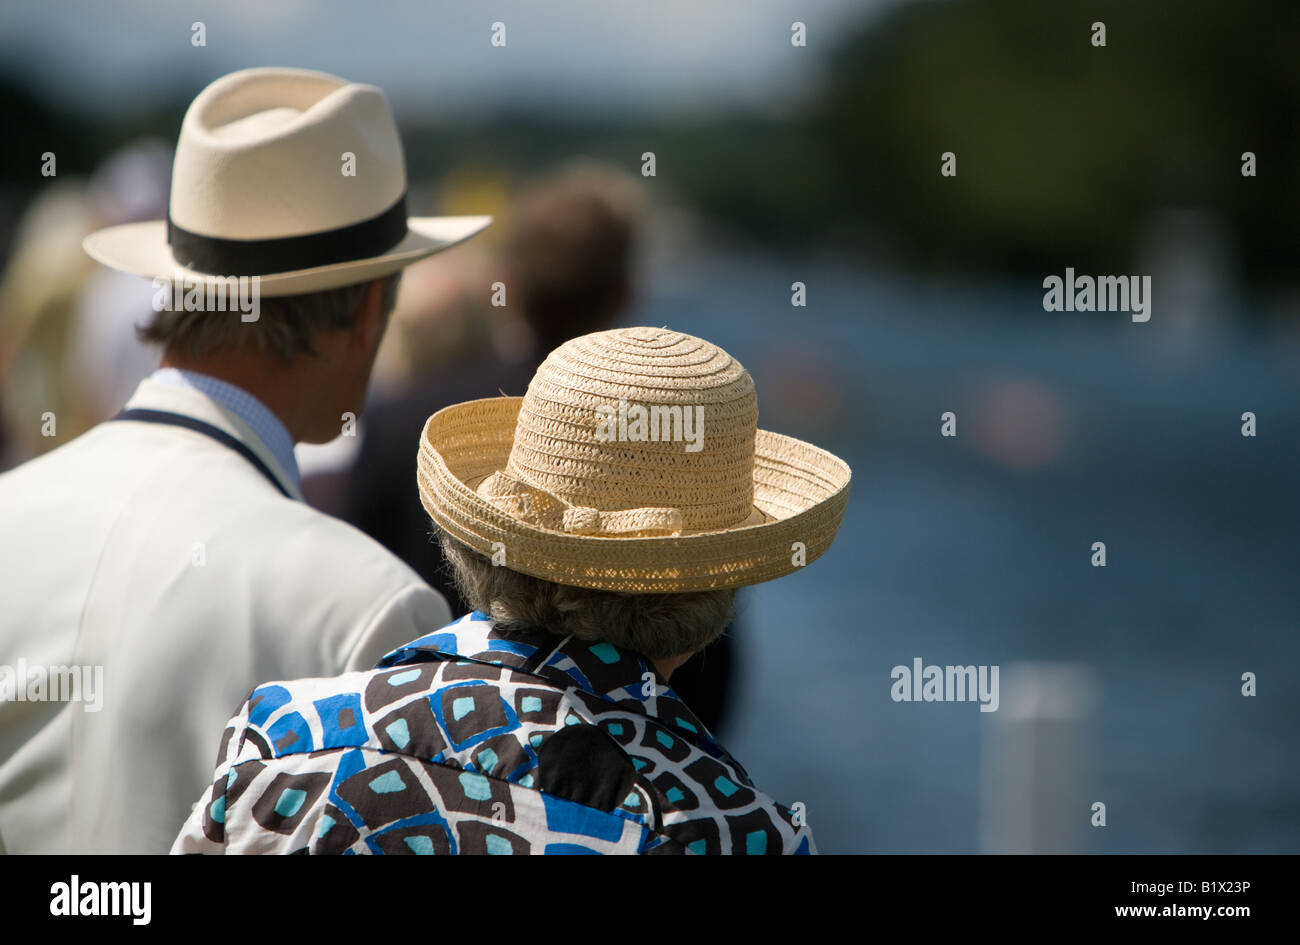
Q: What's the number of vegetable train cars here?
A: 0